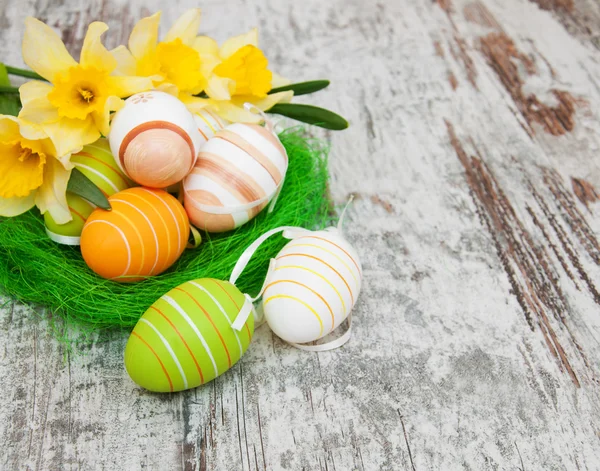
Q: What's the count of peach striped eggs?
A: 1